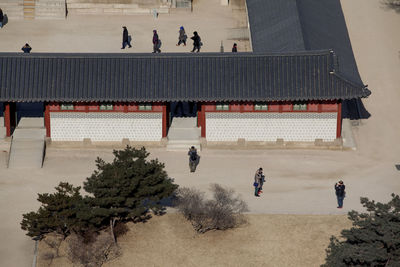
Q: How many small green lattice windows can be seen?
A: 6